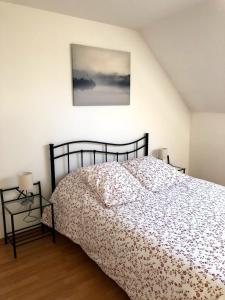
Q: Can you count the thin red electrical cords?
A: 0